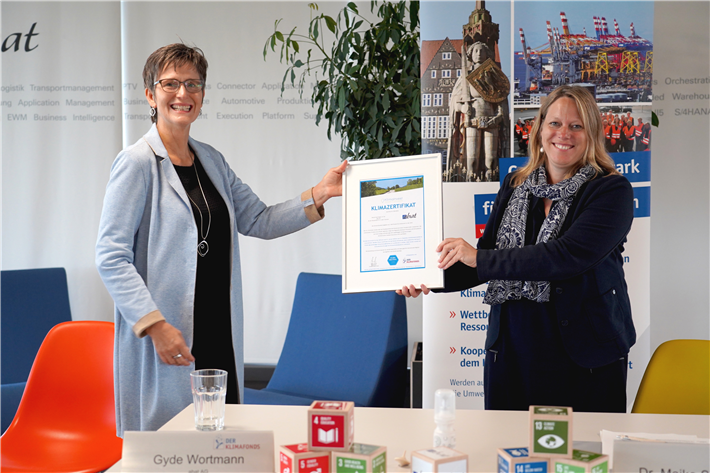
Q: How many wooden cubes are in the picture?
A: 7